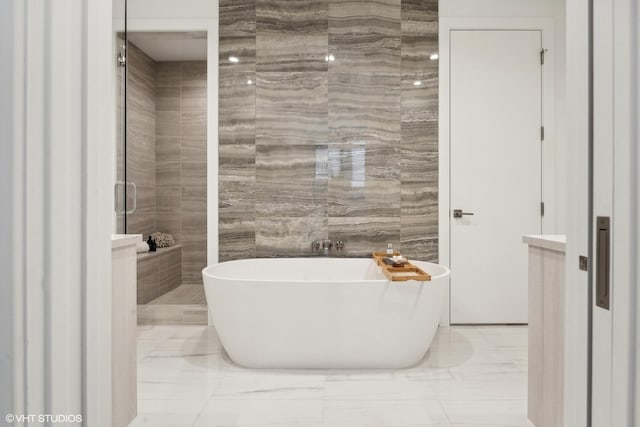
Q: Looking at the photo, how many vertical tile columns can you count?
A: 4